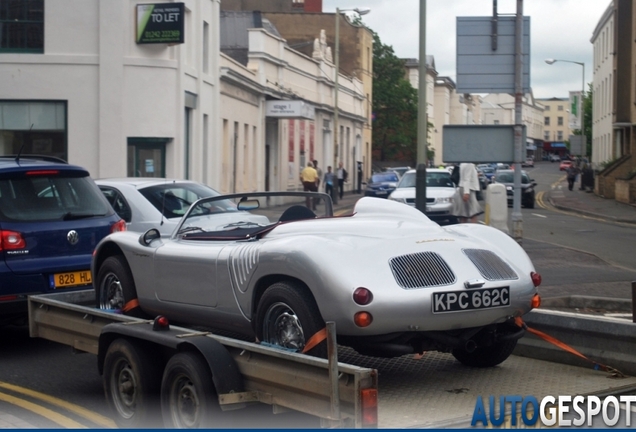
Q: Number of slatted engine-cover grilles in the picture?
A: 2